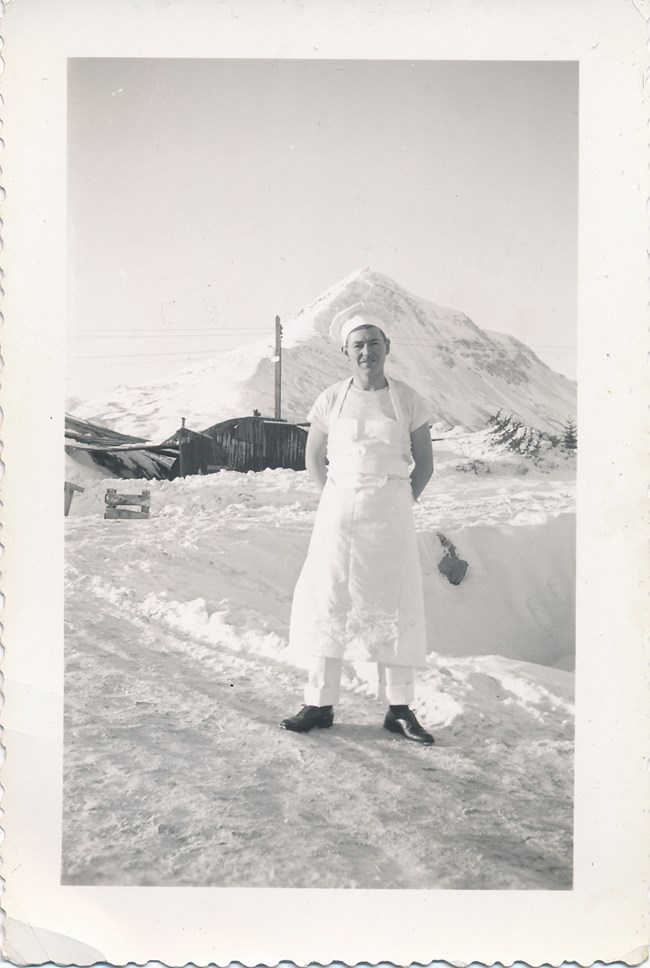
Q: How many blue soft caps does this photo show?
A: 0